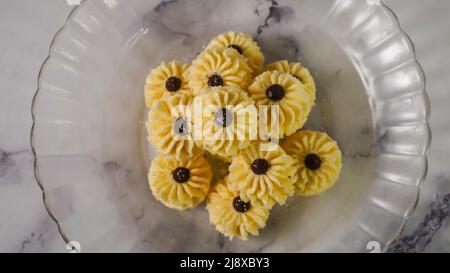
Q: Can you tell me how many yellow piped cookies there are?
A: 11